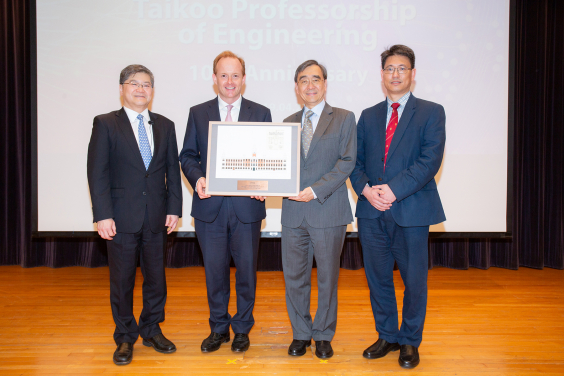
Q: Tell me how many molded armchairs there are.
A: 0